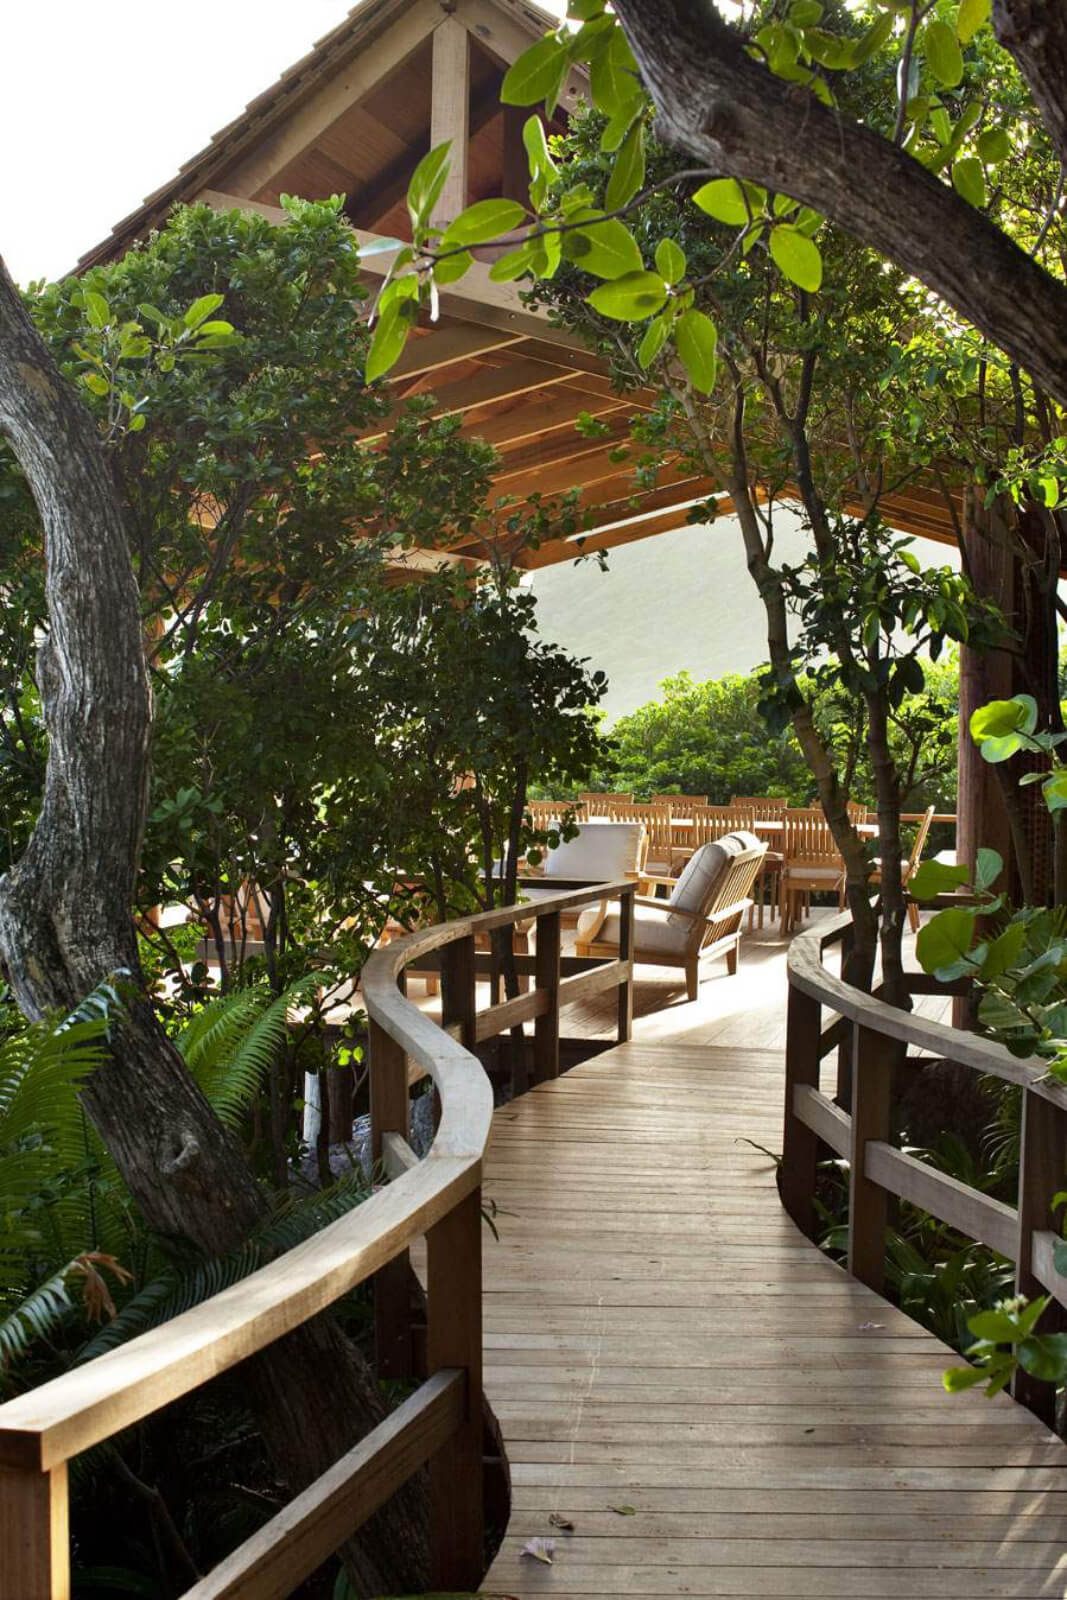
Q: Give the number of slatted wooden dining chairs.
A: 9